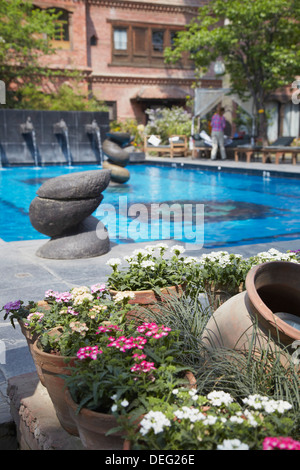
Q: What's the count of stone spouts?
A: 3